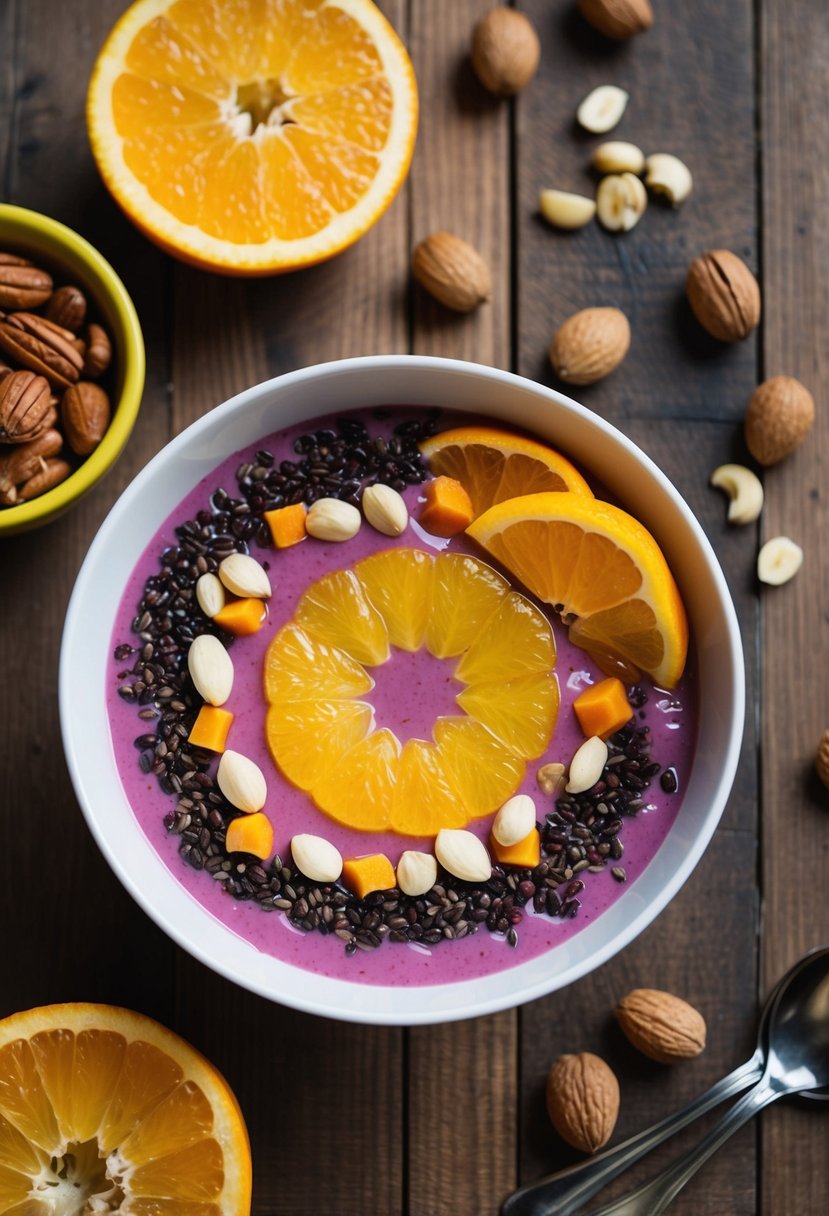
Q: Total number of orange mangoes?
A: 8